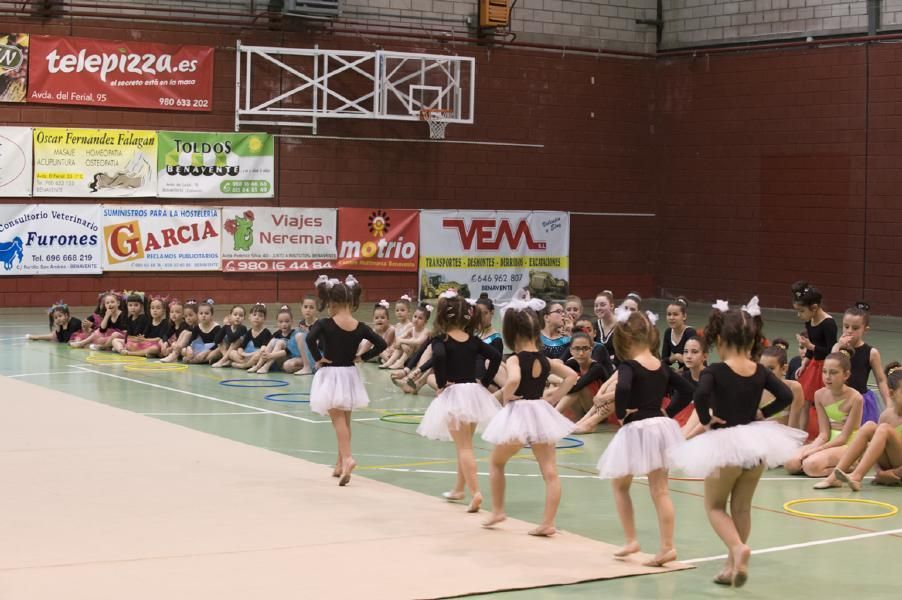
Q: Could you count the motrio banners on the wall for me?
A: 1